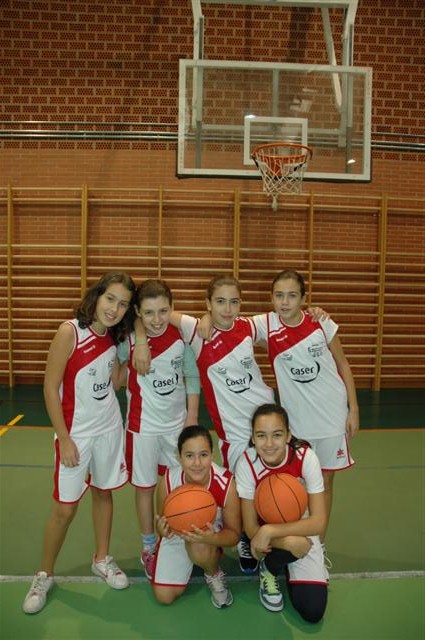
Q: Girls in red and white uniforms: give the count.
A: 6